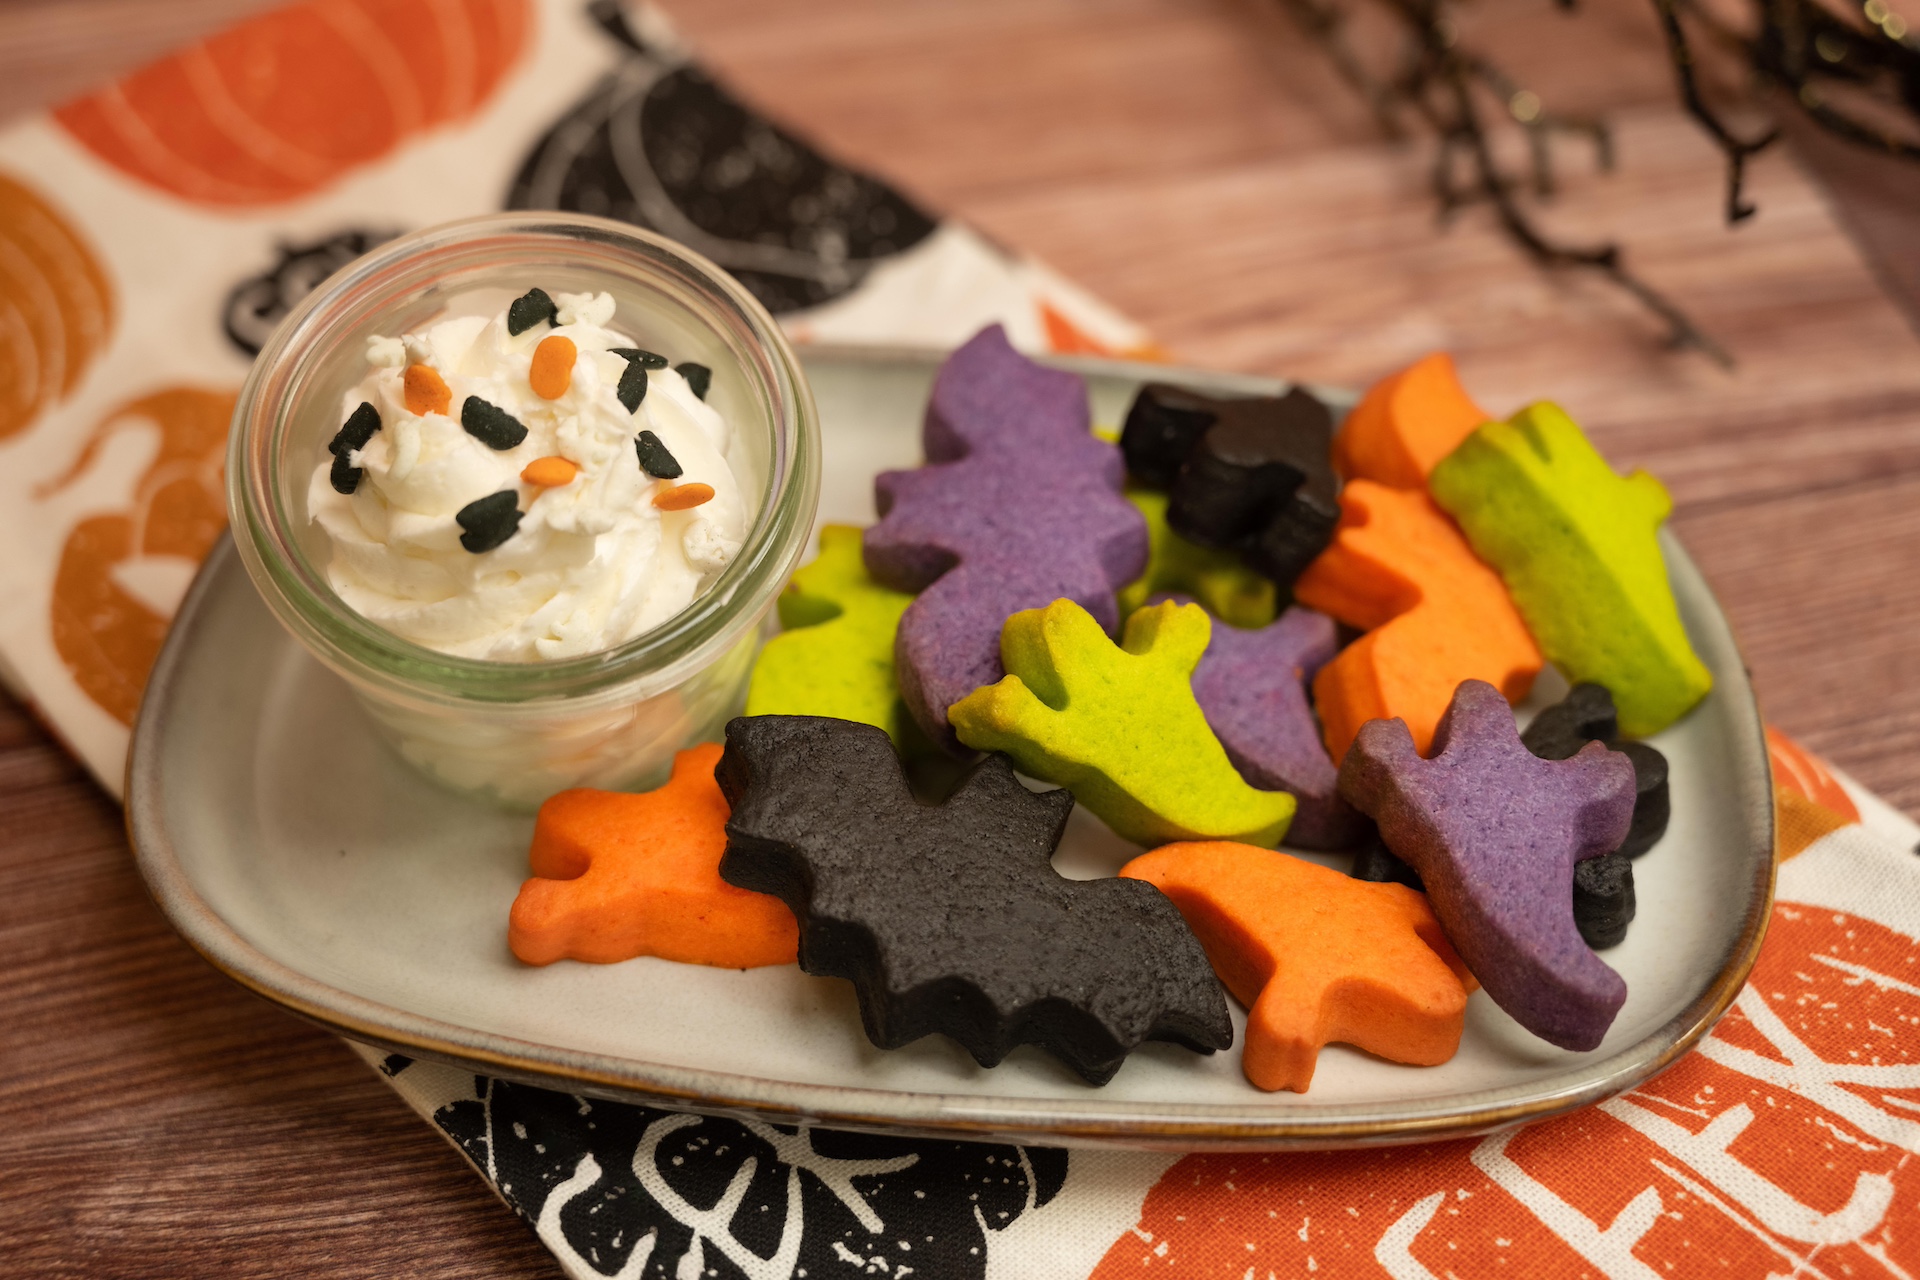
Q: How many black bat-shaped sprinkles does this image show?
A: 9